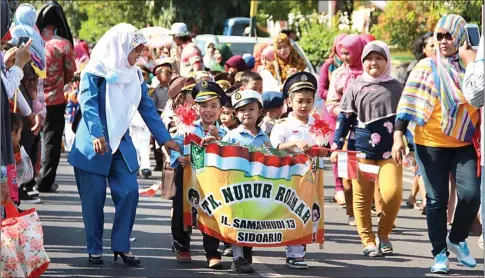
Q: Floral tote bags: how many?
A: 1